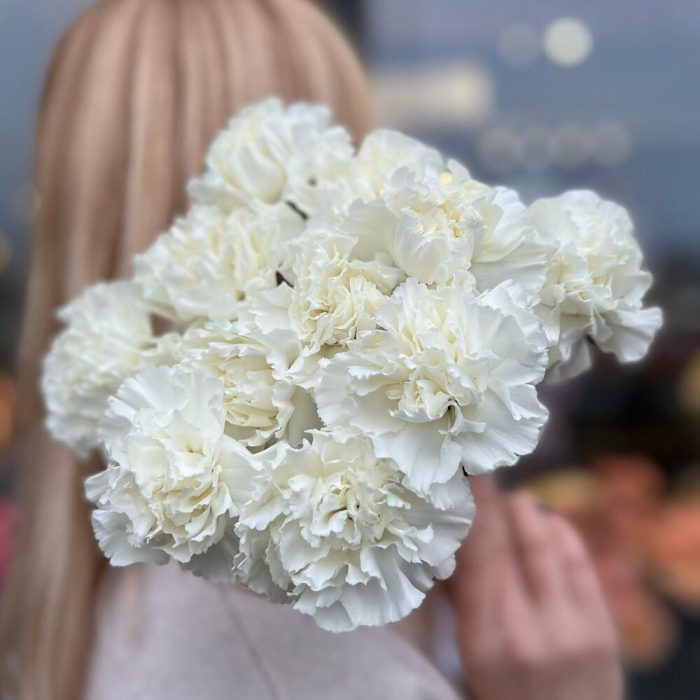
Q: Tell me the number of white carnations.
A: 11